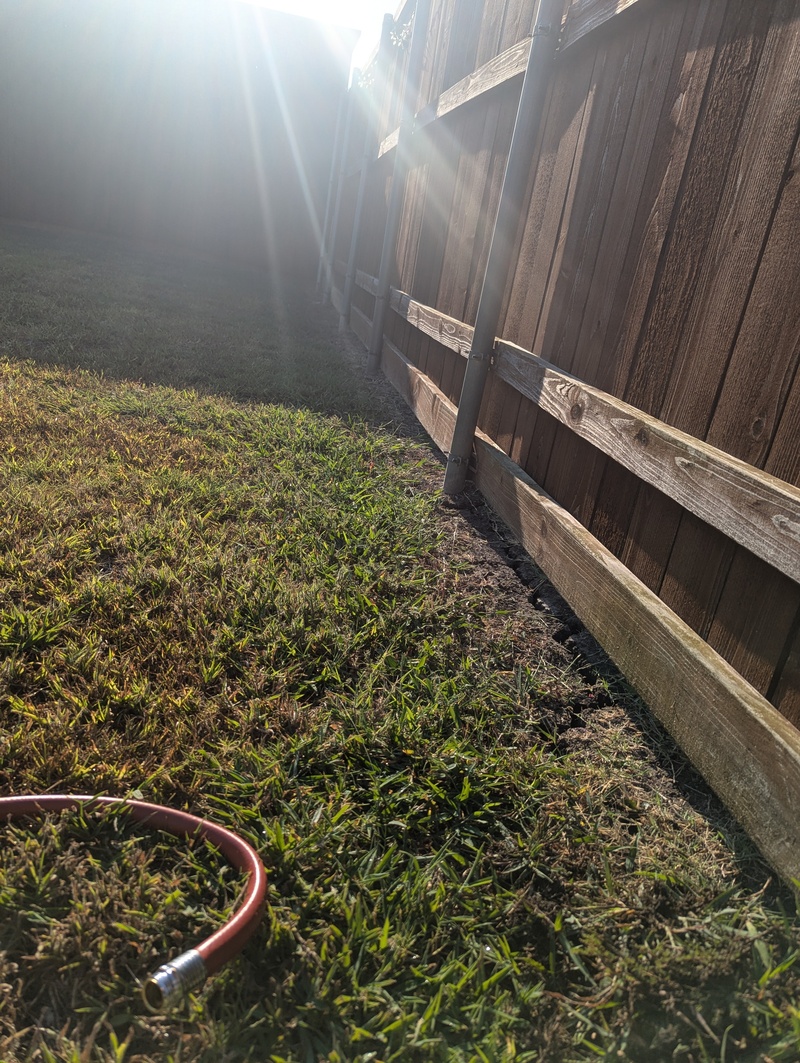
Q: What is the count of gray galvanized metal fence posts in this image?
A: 5